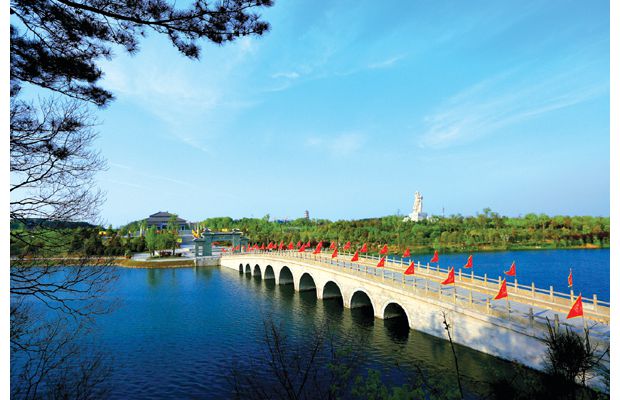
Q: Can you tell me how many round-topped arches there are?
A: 9